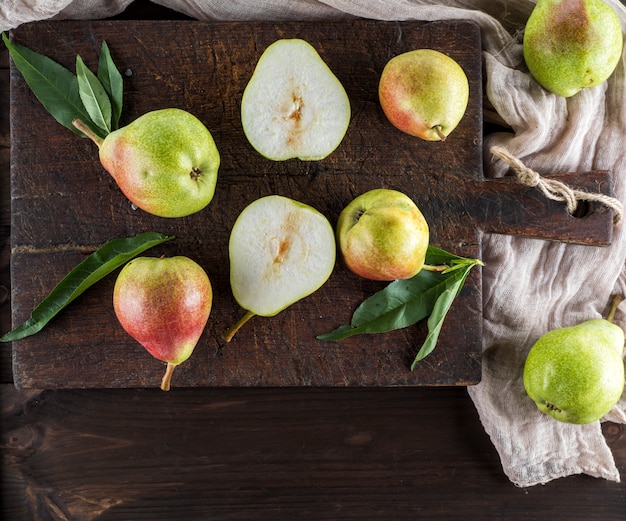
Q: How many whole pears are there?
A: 6